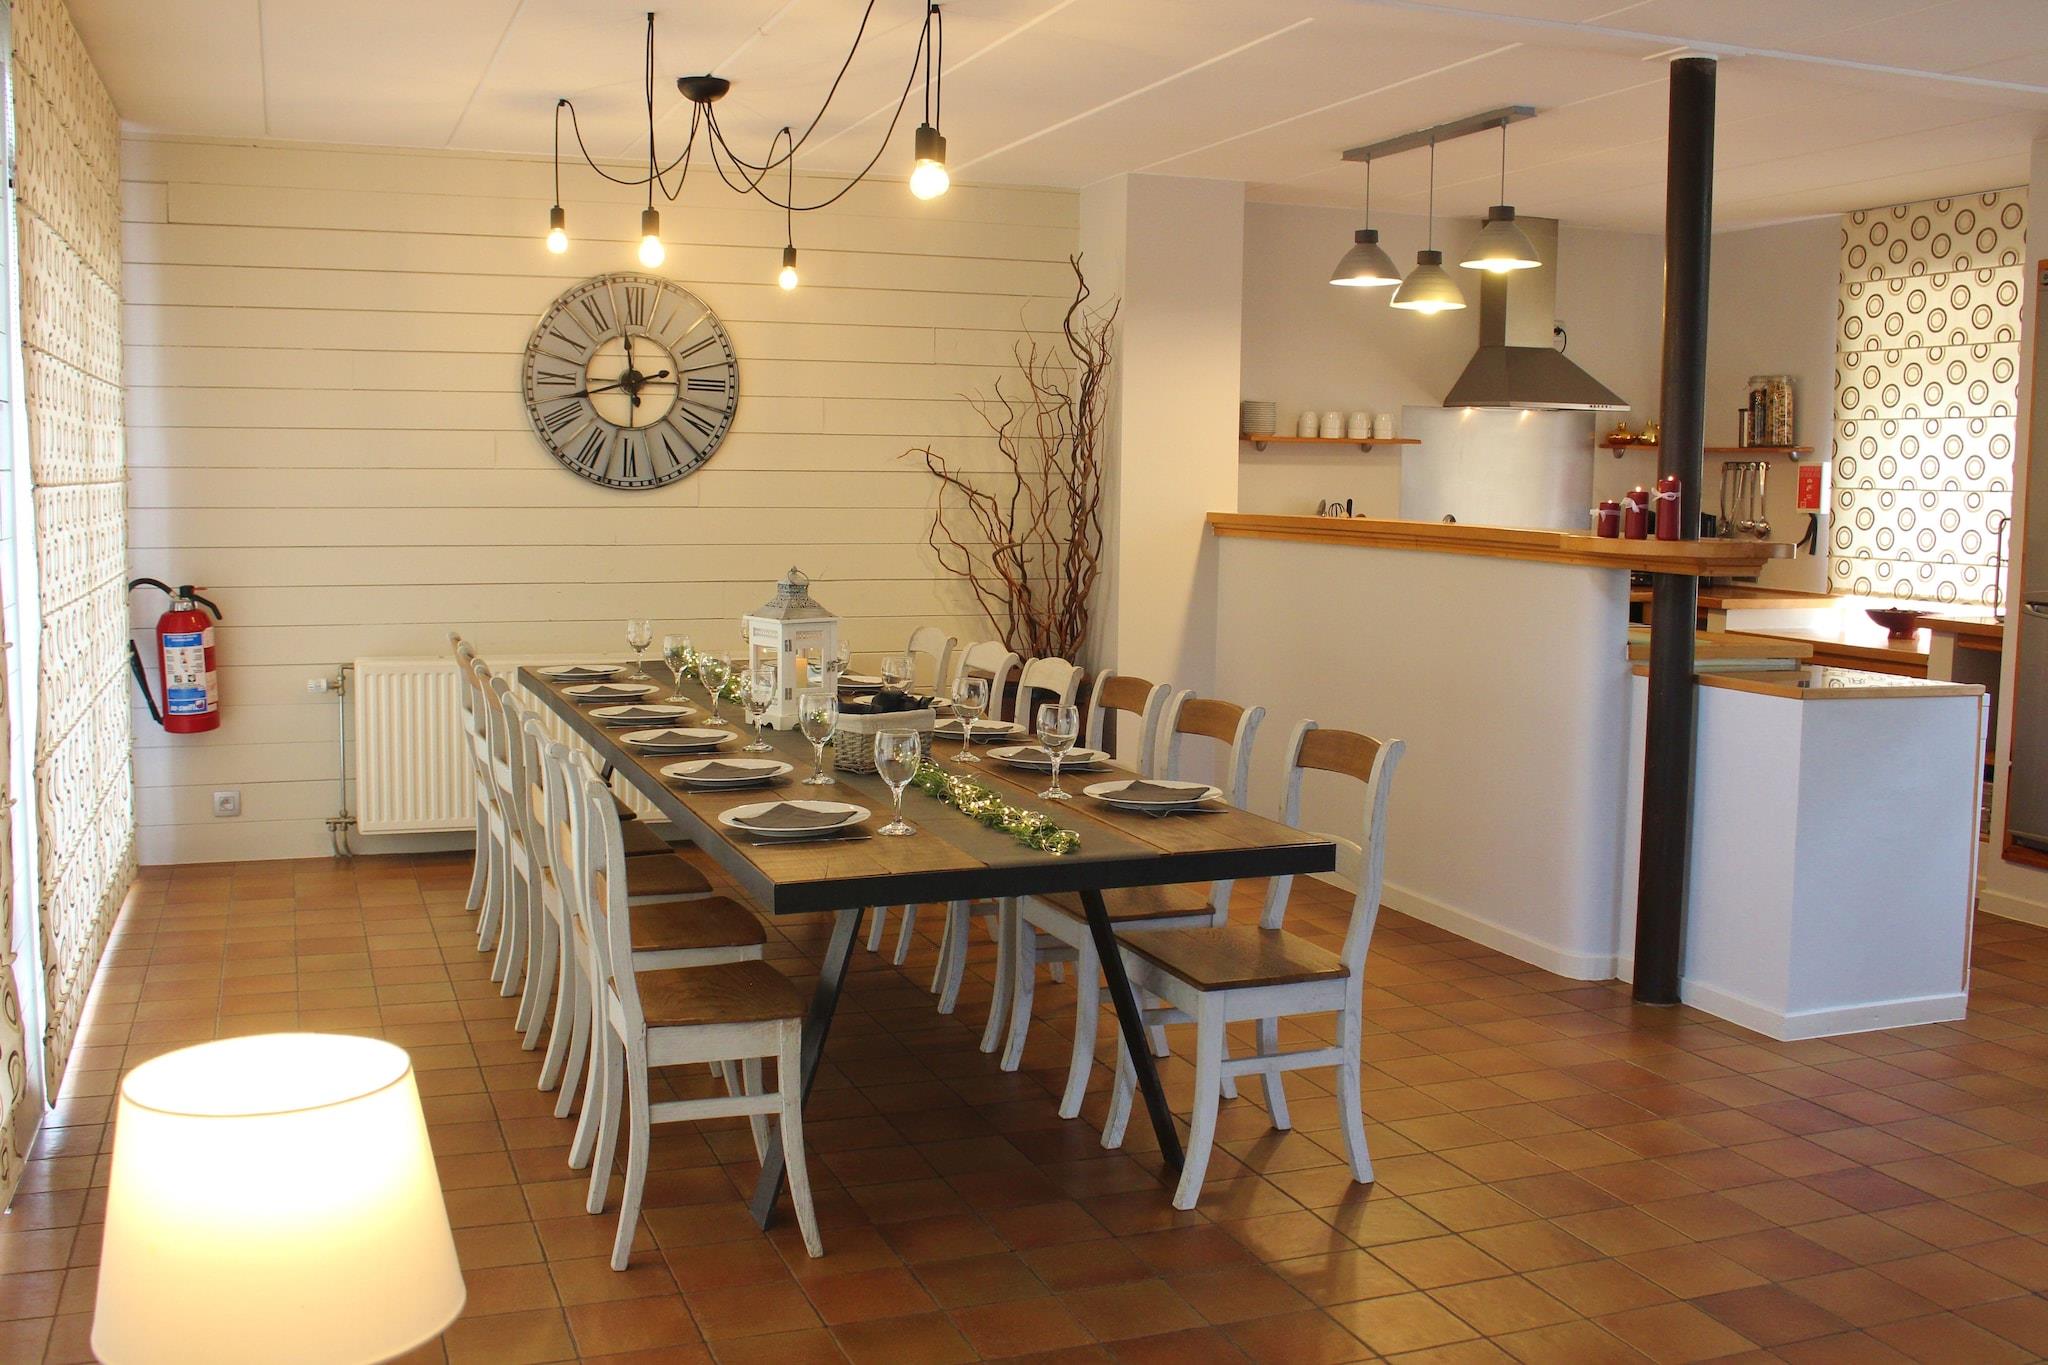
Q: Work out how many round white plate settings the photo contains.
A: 11